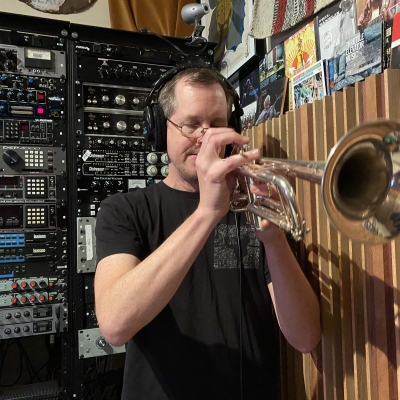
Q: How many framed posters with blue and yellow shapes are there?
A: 1